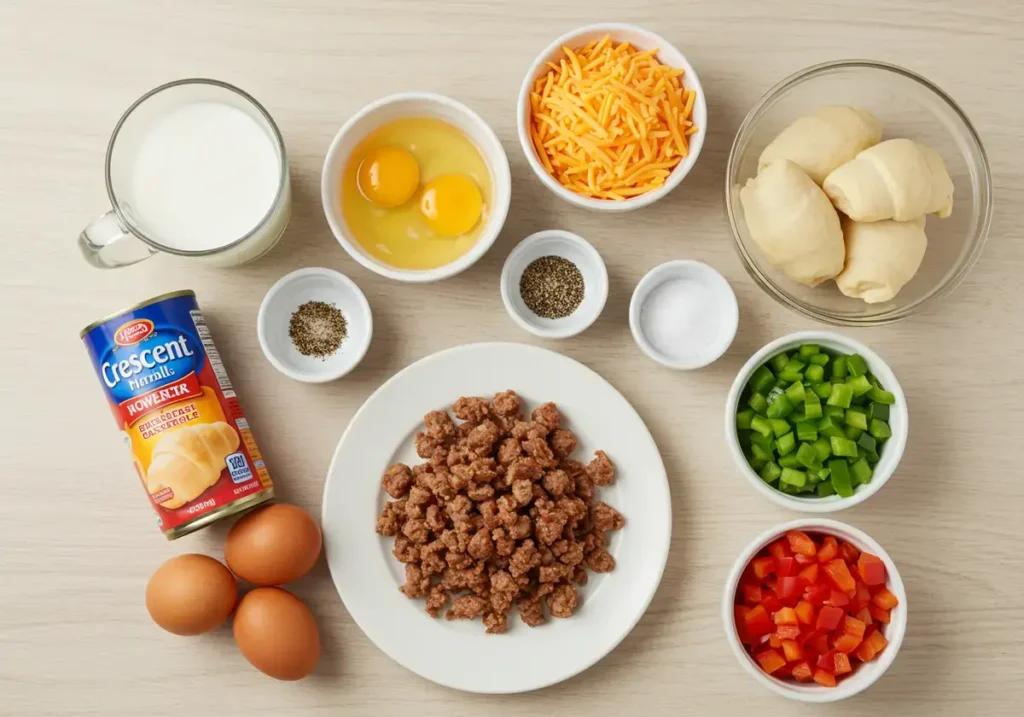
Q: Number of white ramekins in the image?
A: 7